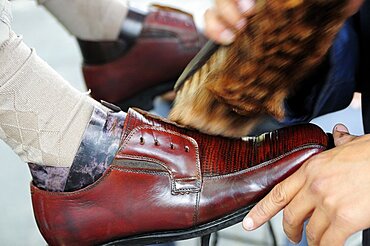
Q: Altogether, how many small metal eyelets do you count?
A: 4